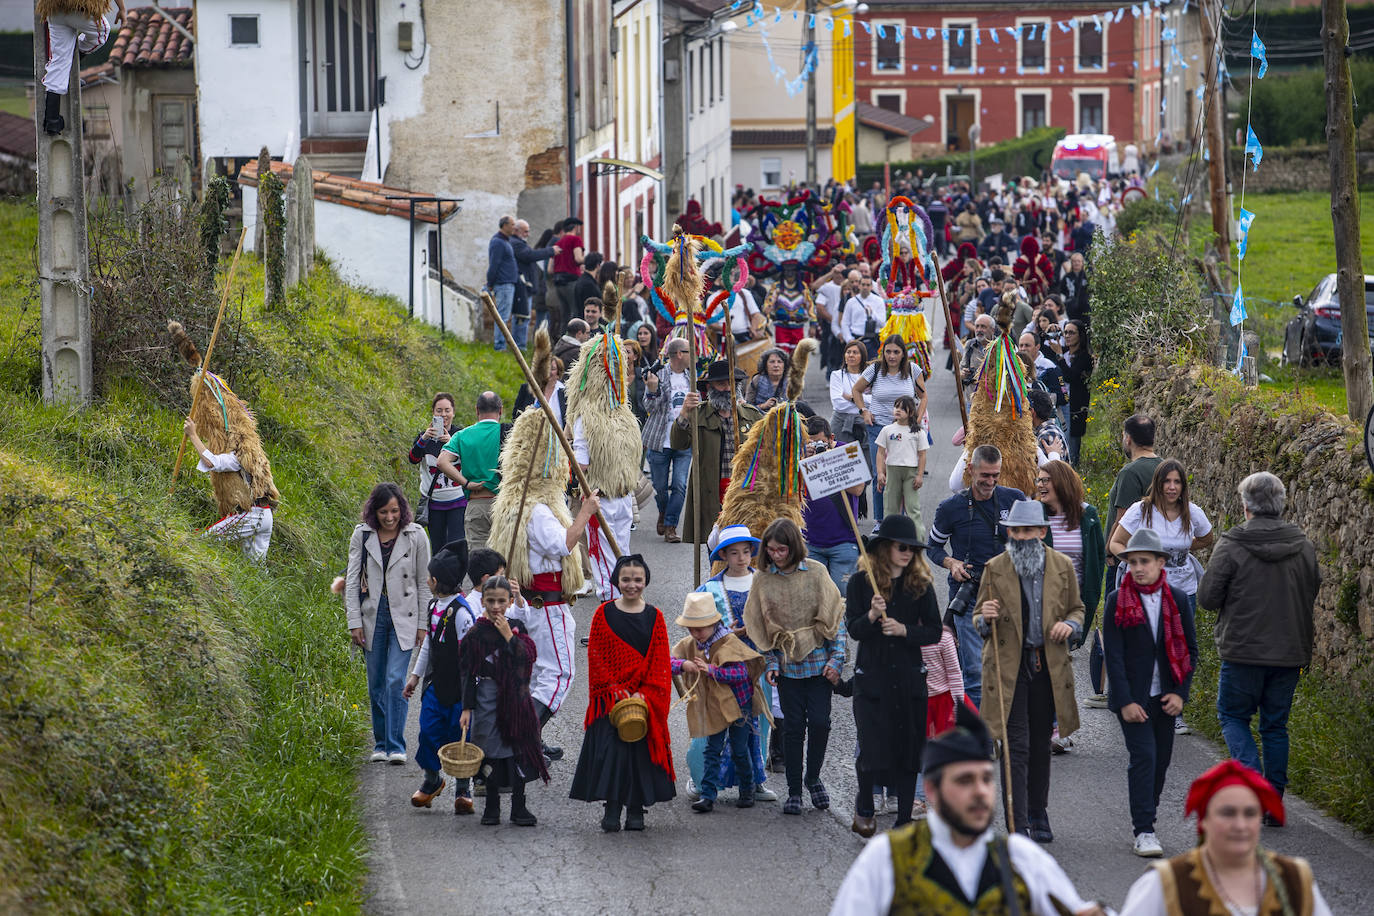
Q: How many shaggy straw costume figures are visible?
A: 6